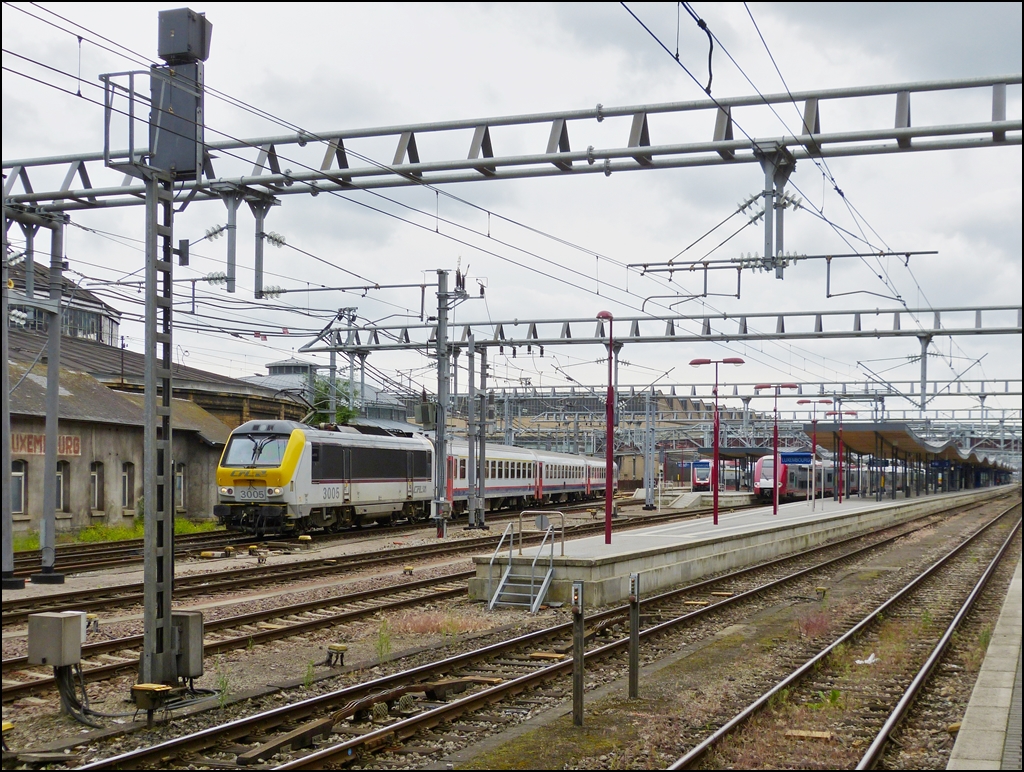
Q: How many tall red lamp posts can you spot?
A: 5